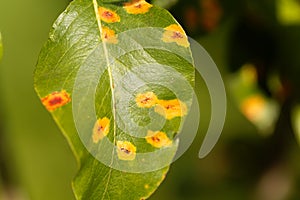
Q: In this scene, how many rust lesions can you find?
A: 10